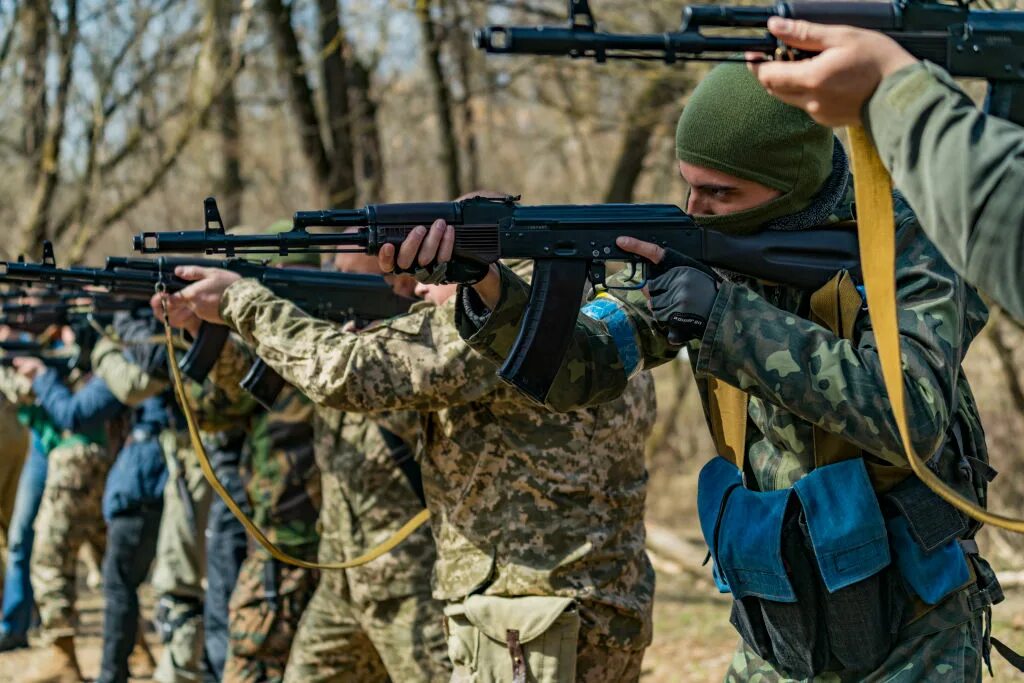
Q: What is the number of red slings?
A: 0